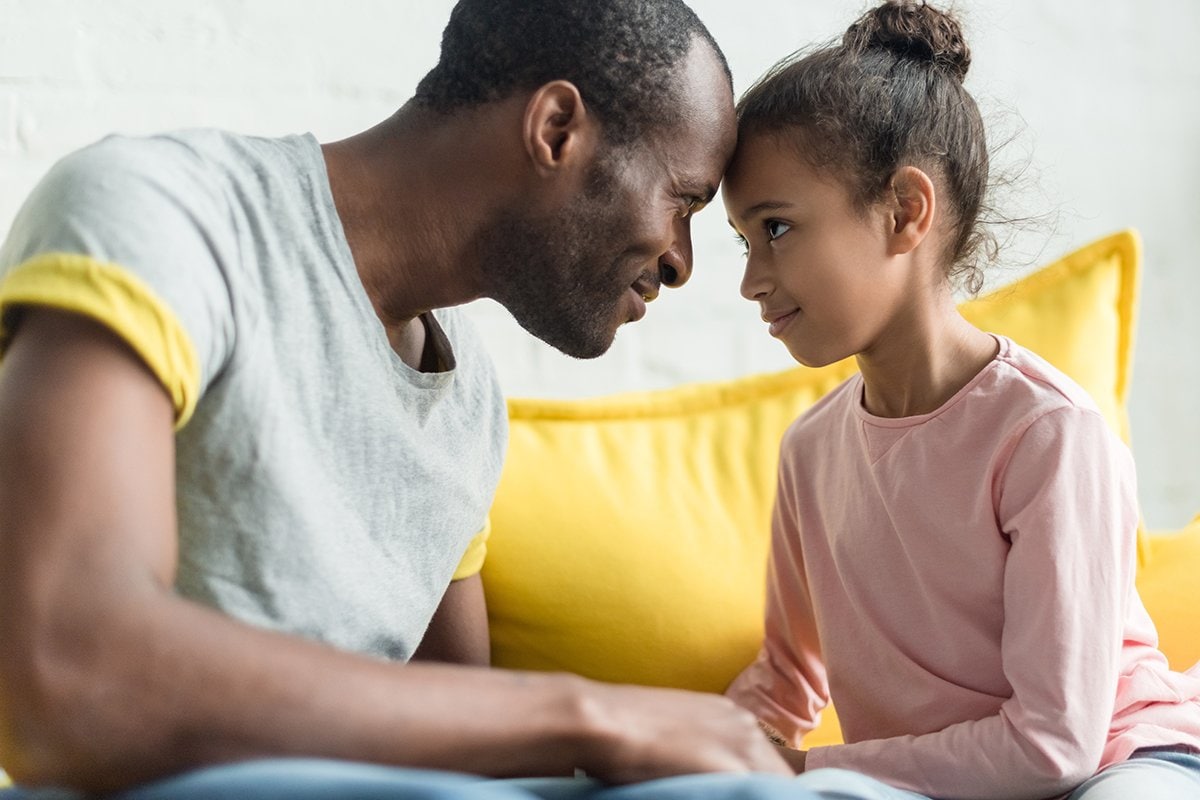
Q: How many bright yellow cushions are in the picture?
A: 2